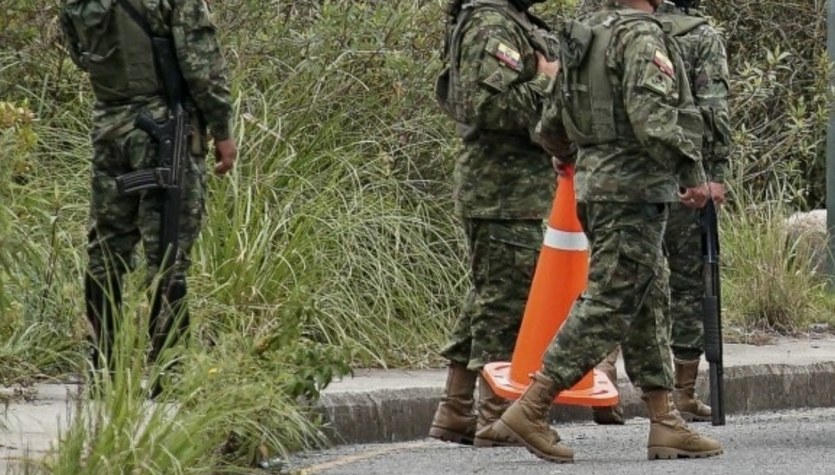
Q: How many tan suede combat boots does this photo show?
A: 6